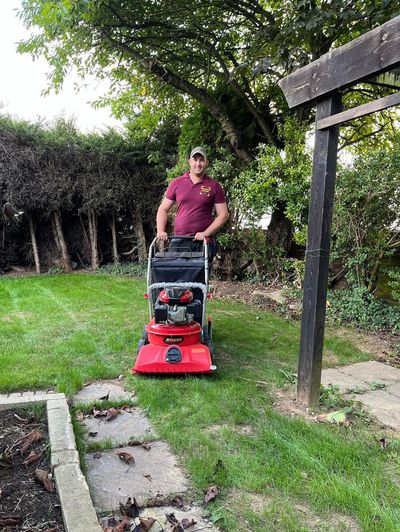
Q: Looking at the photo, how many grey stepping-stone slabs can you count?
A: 4